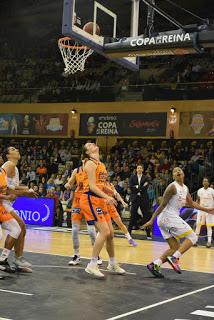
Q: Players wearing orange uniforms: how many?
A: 4